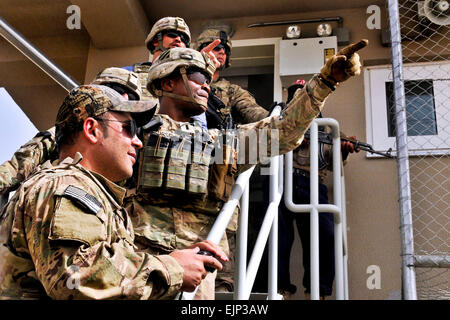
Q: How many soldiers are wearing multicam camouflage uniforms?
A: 5